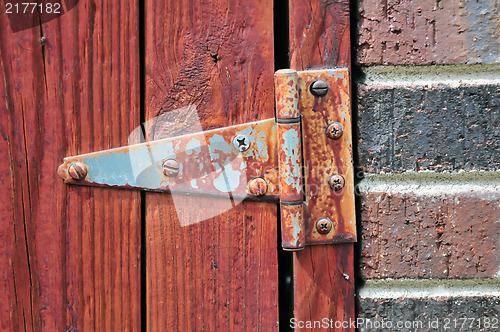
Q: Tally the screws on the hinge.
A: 8